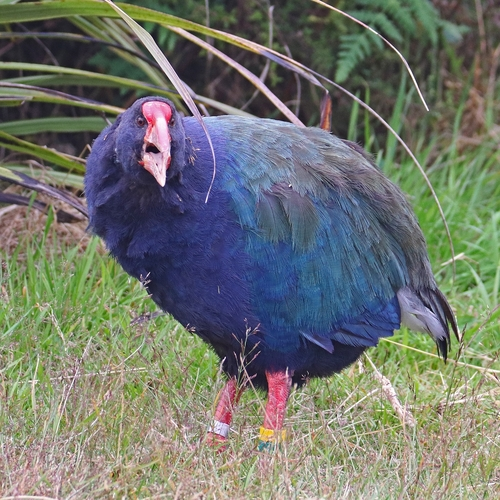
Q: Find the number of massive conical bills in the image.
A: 1